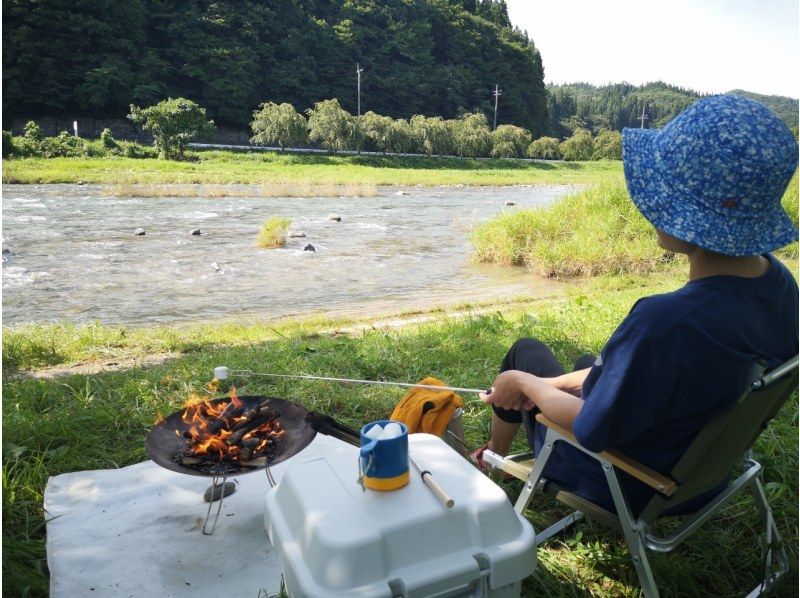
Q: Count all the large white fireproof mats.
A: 1